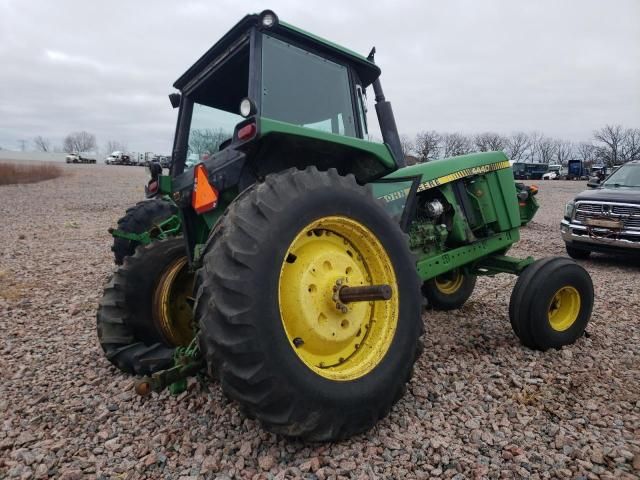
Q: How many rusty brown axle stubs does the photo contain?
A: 1